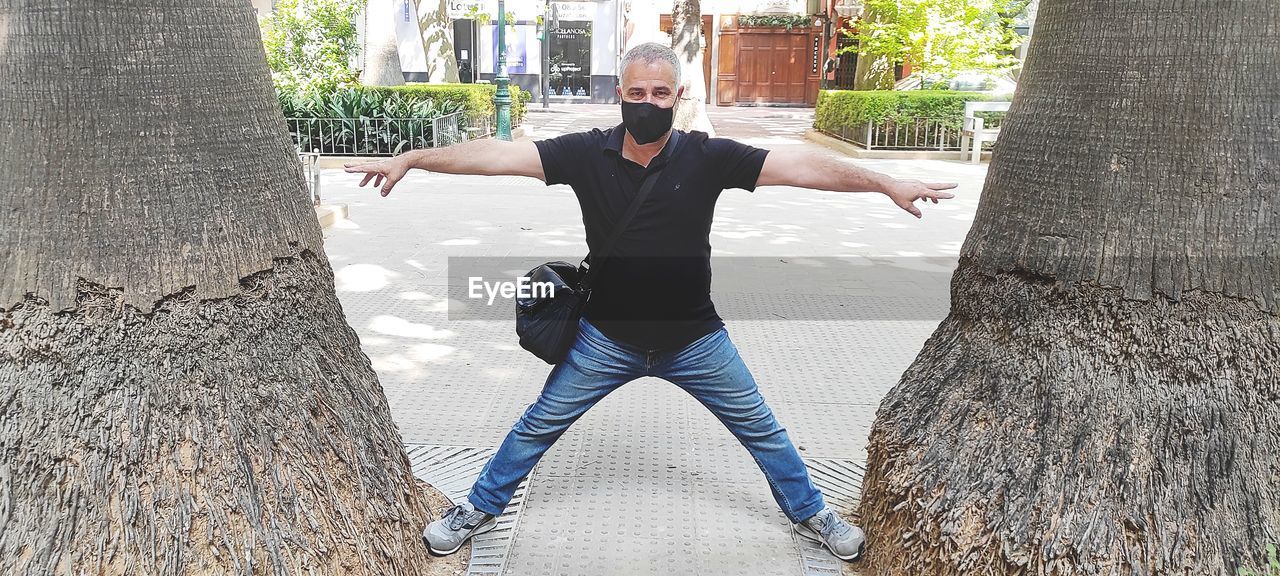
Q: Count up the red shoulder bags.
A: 0